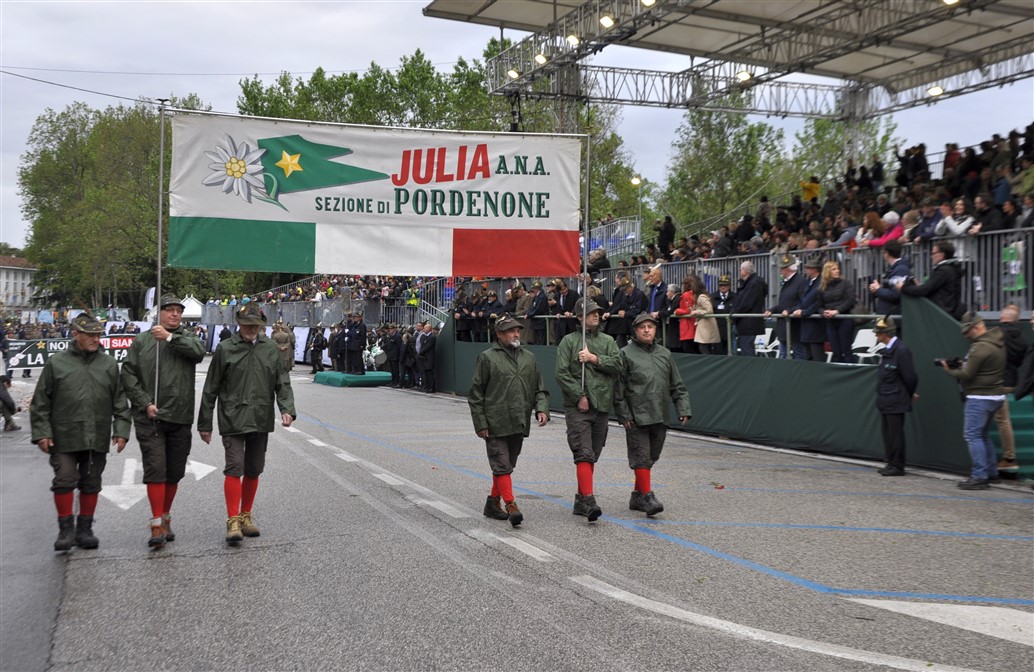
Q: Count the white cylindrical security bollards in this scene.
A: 0